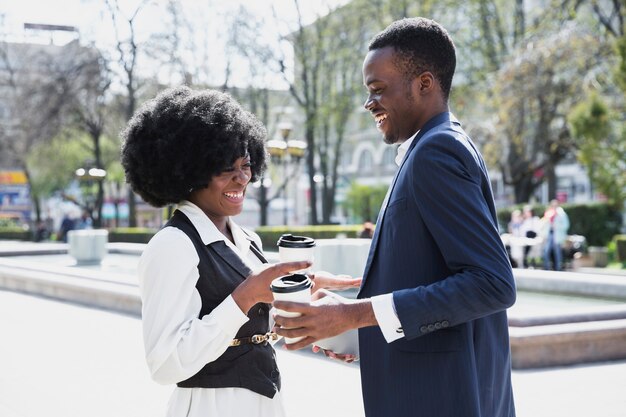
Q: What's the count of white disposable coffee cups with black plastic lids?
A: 2